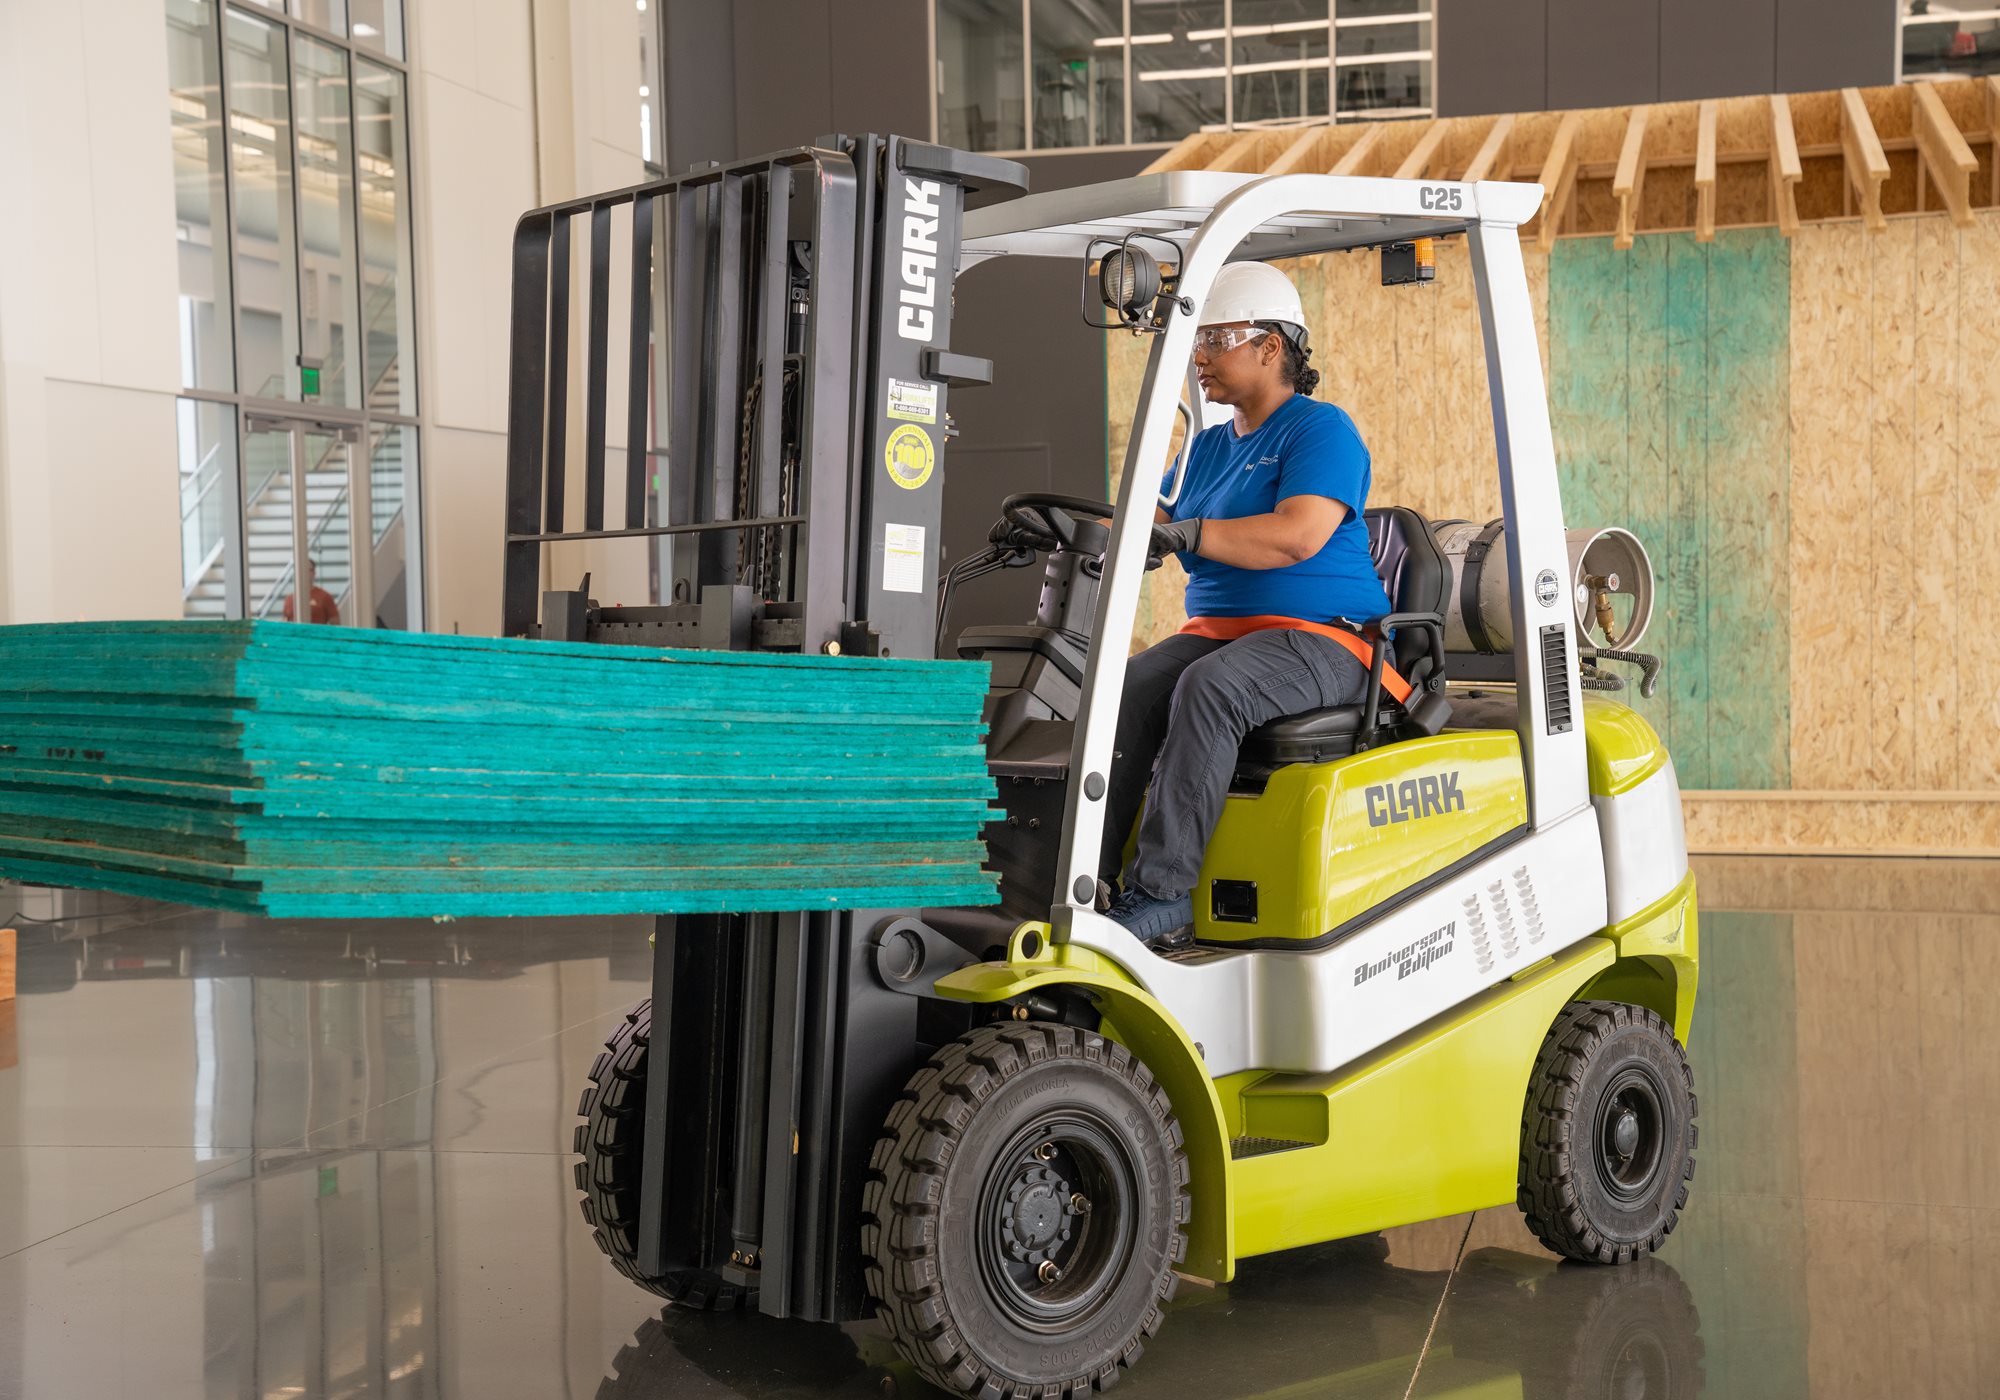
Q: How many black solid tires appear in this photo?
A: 3